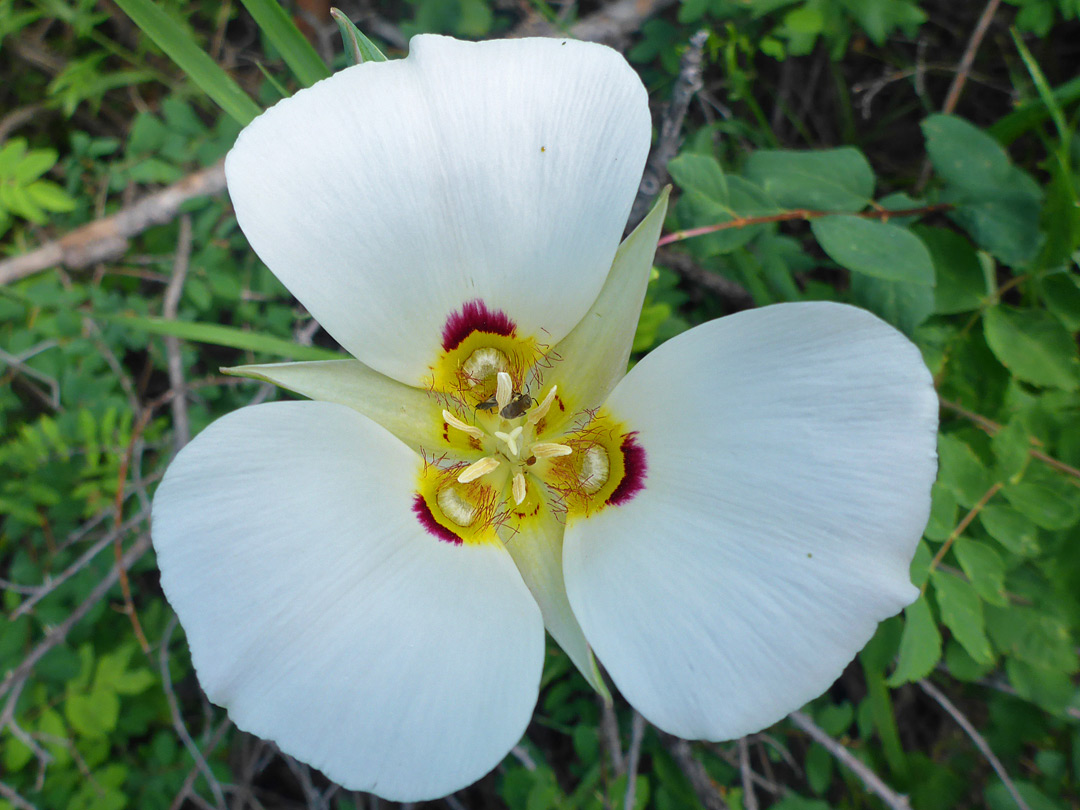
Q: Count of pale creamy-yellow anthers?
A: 6